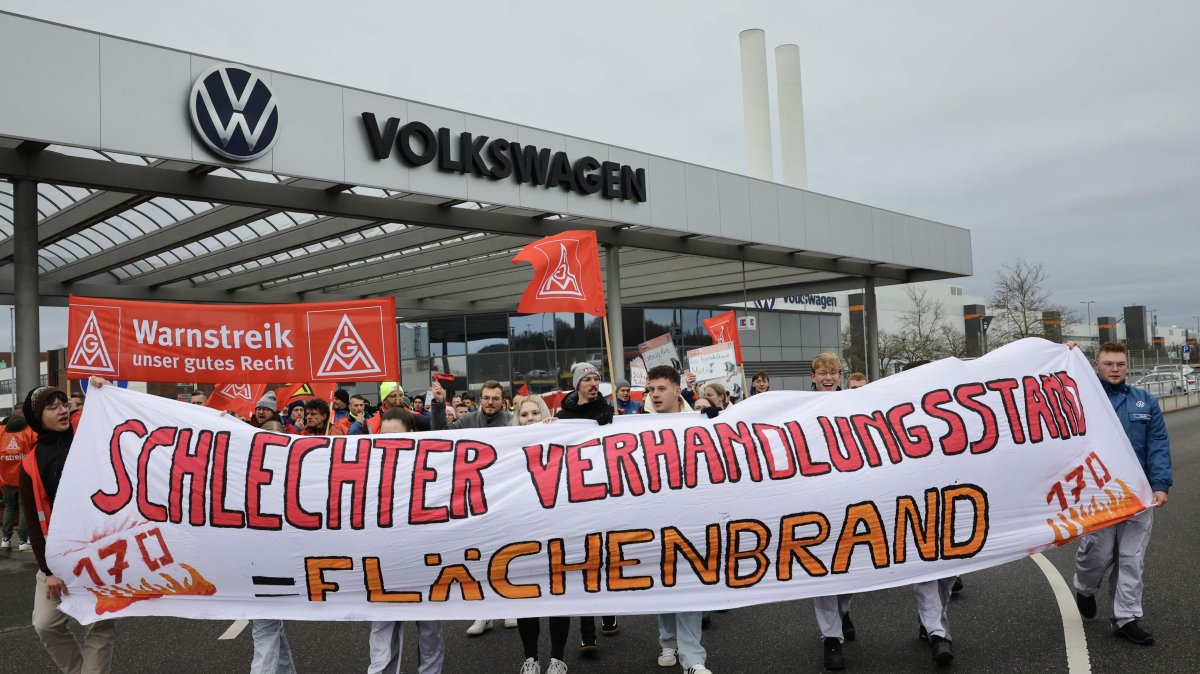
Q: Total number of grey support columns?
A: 3